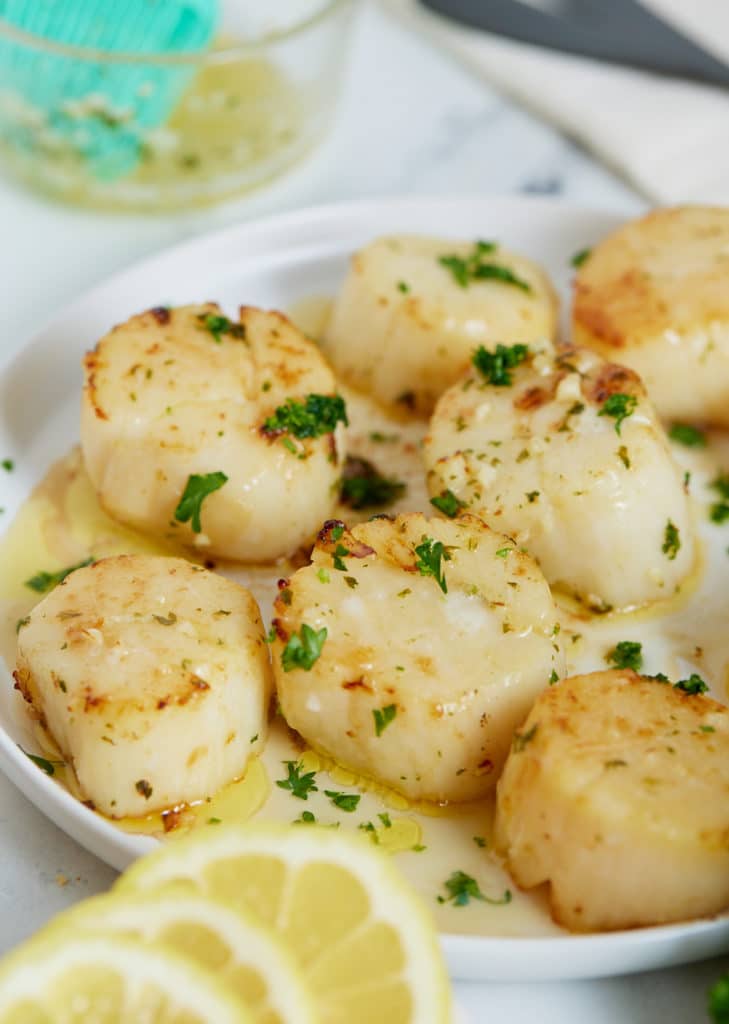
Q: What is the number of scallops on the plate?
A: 7